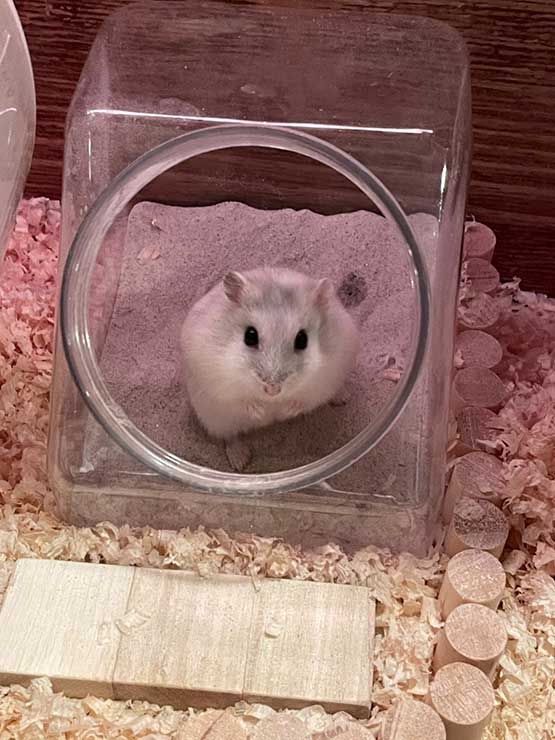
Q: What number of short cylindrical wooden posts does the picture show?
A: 15